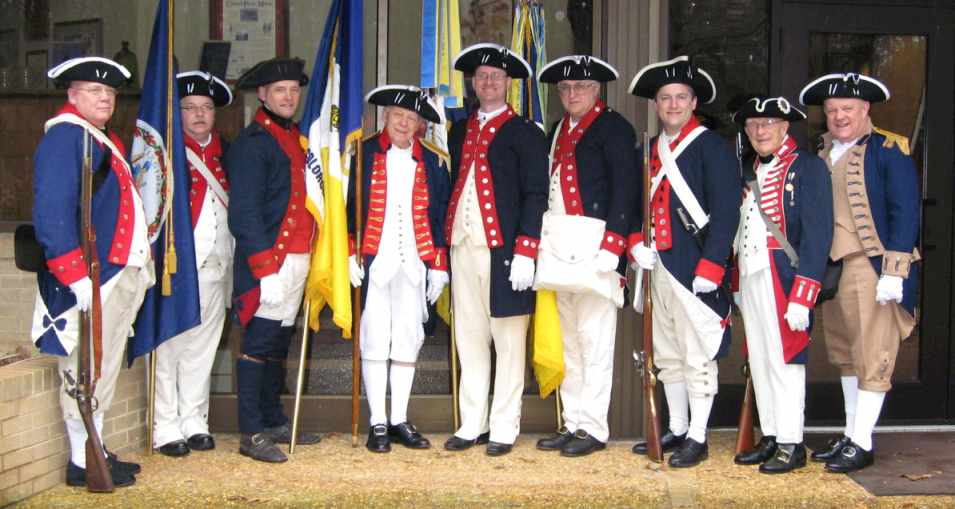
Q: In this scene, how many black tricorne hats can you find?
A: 9